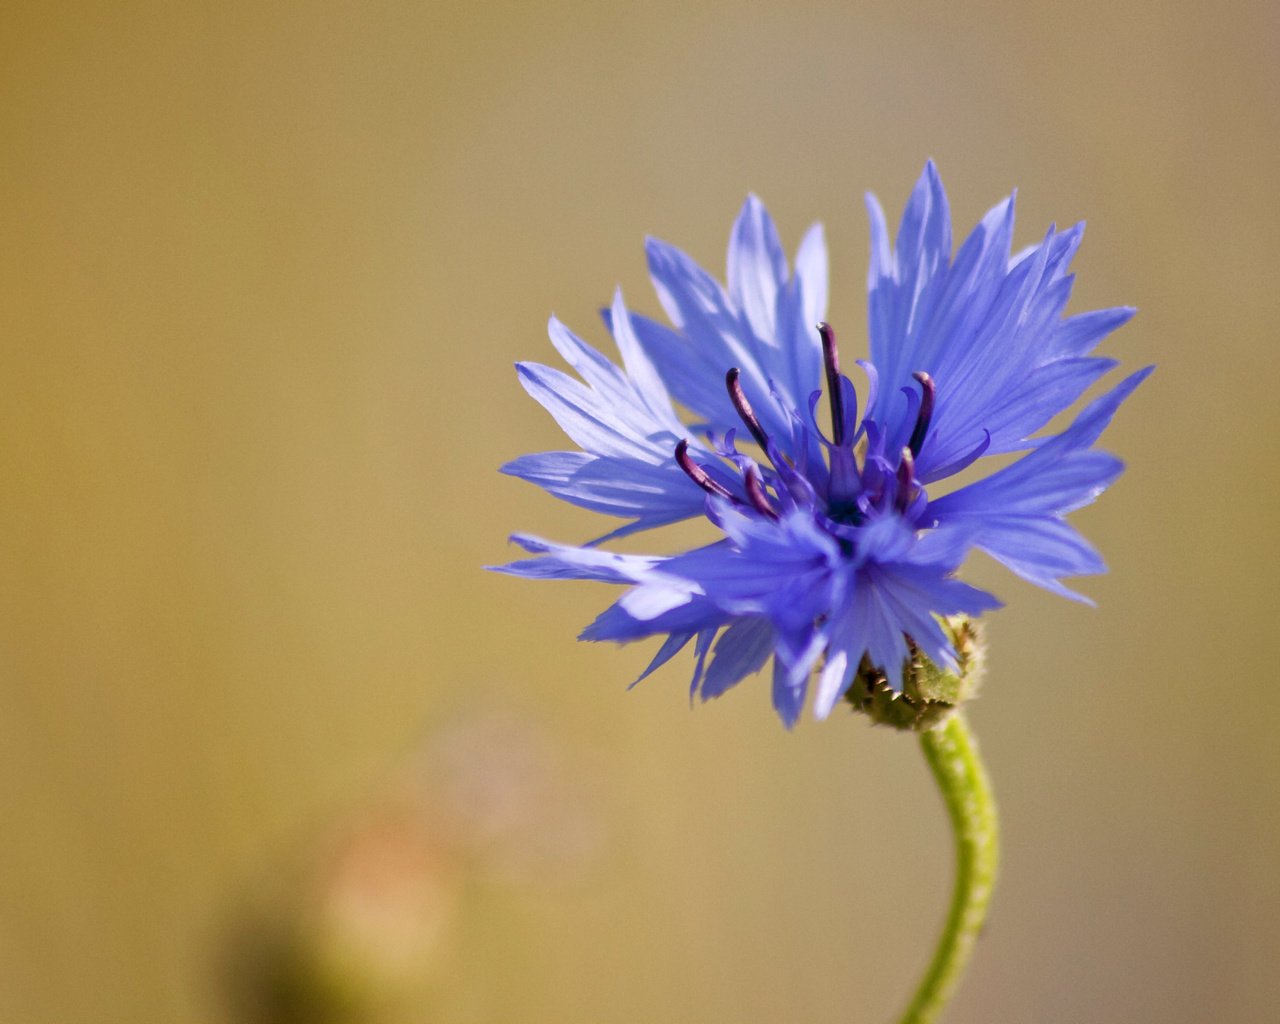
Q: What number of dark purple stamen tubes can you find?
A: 6